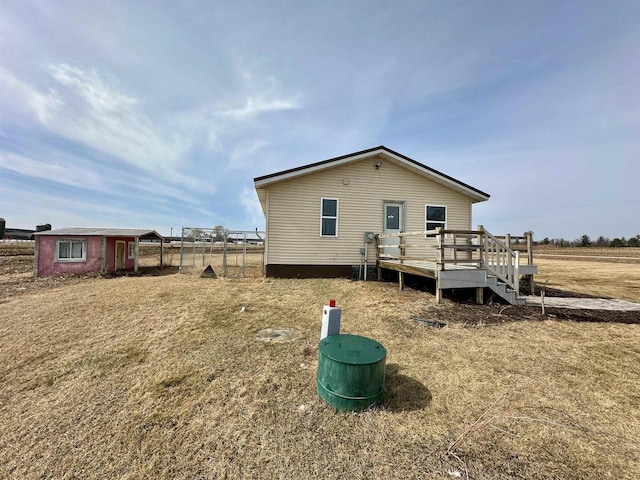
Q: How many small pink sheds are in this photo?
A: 1